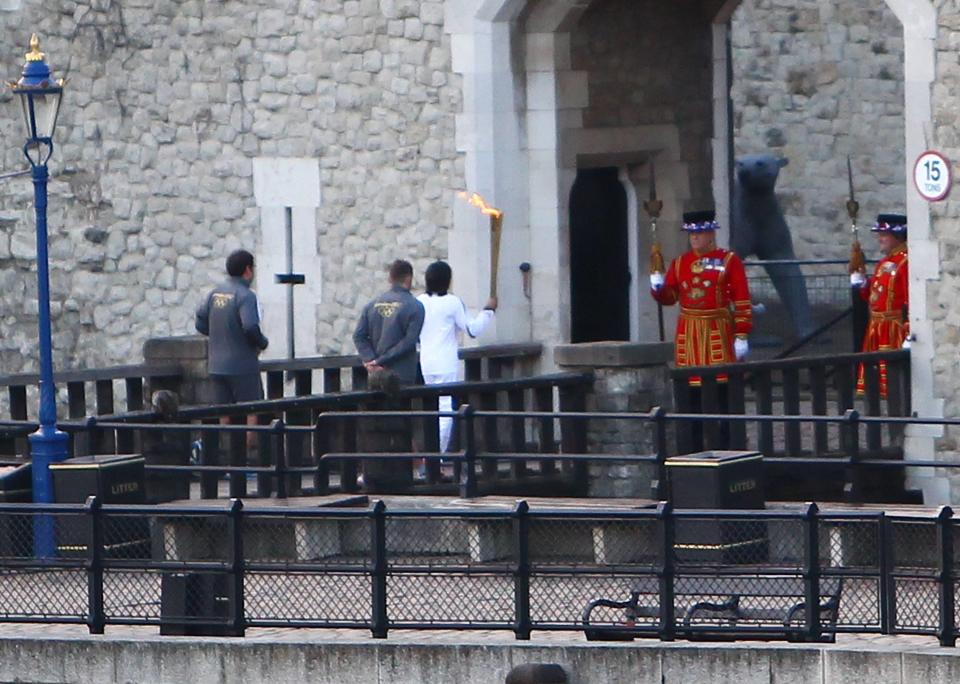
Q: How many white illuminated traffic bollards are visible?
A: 0